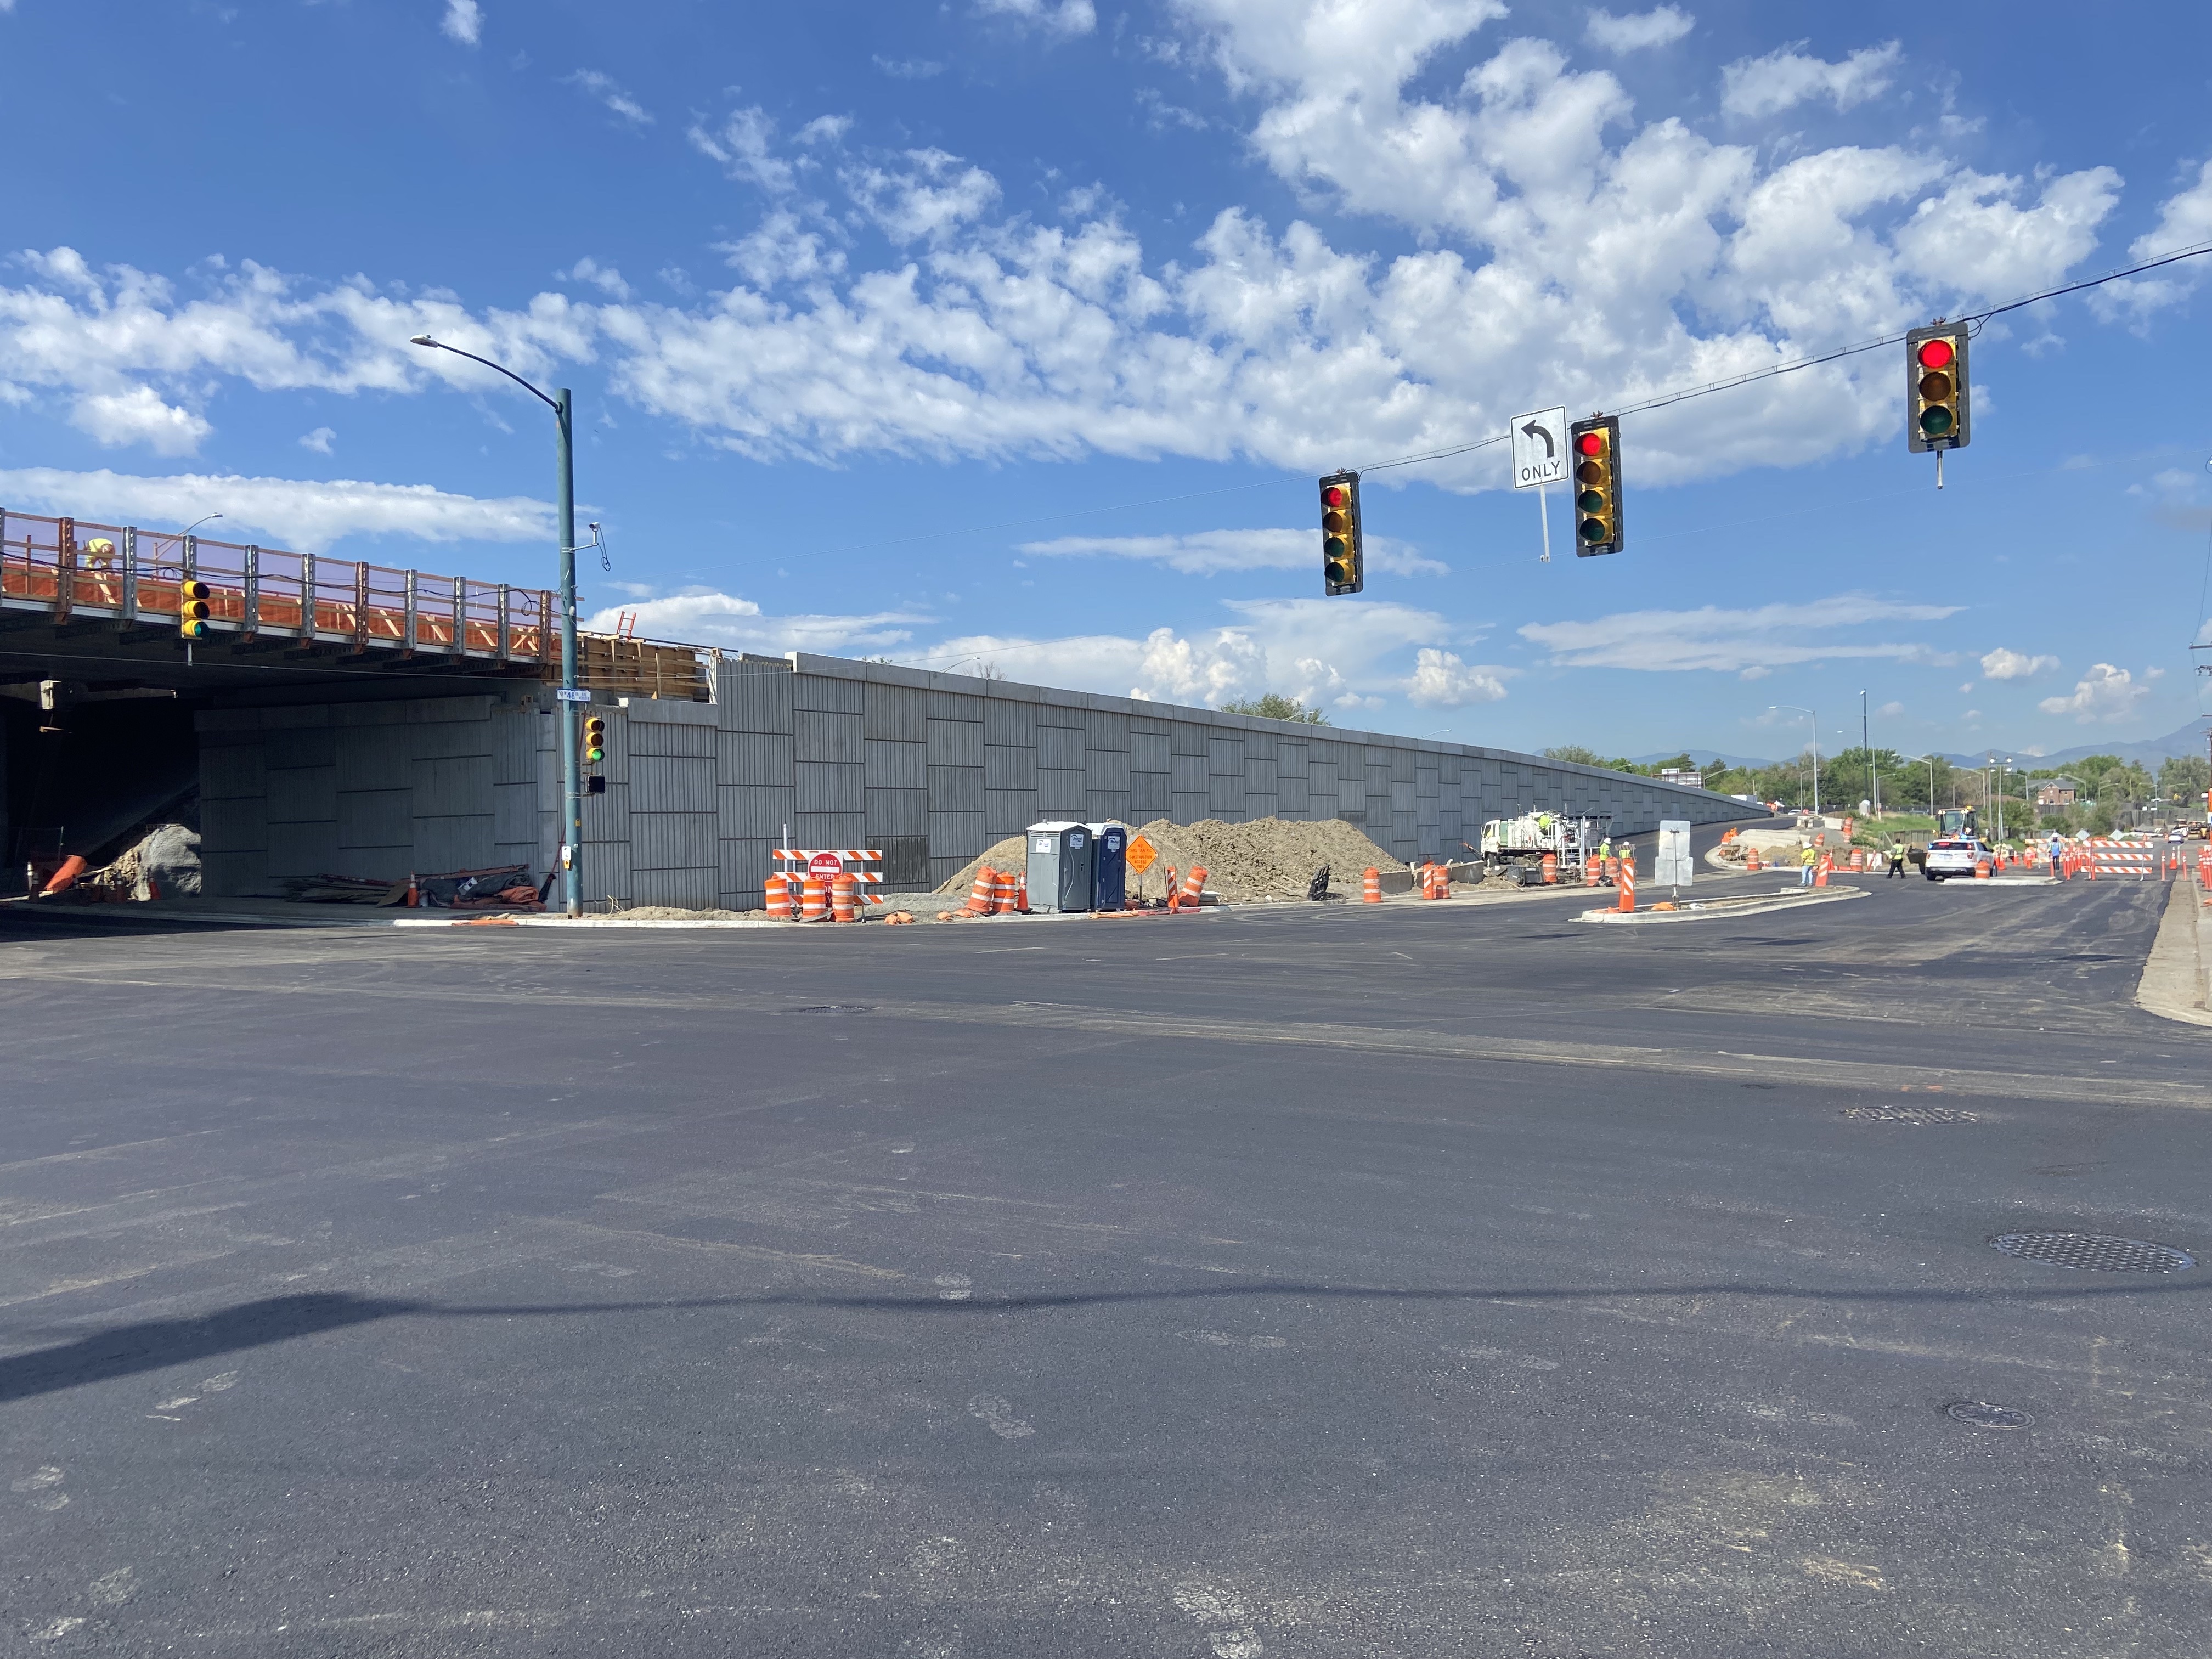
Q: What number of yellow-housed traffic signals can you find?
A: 5